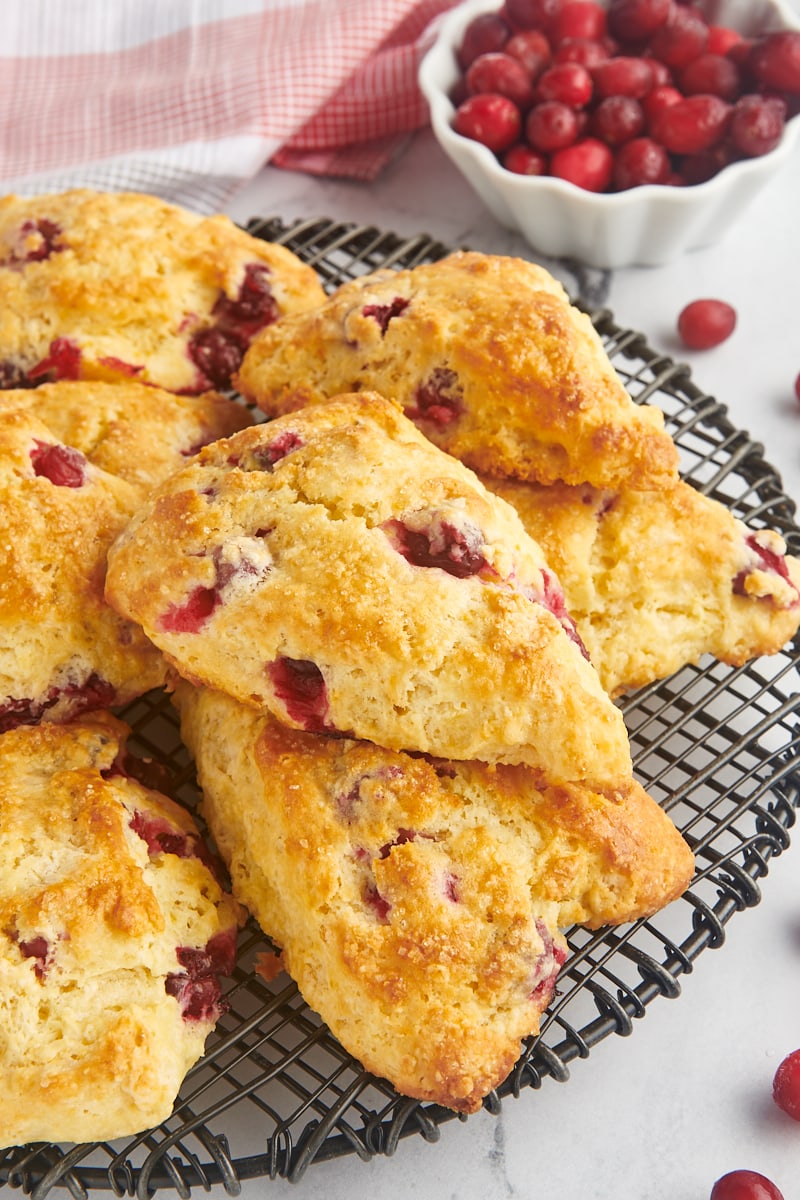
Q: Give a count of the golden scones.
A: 8